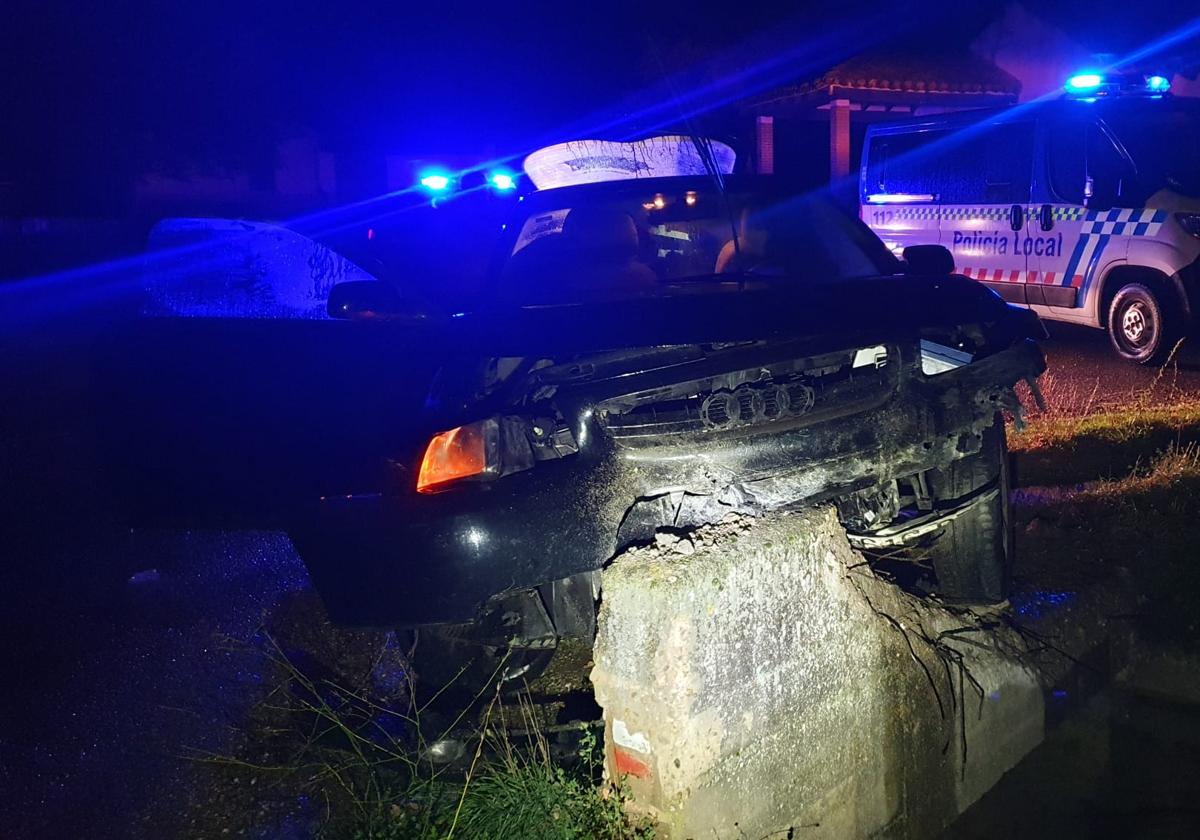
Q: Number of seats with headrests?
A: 2